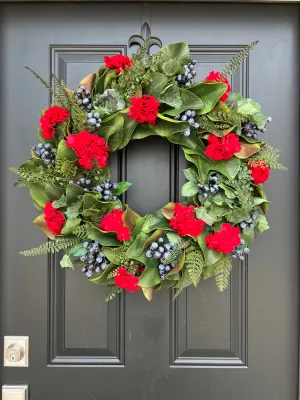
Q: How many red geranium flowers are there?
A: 12